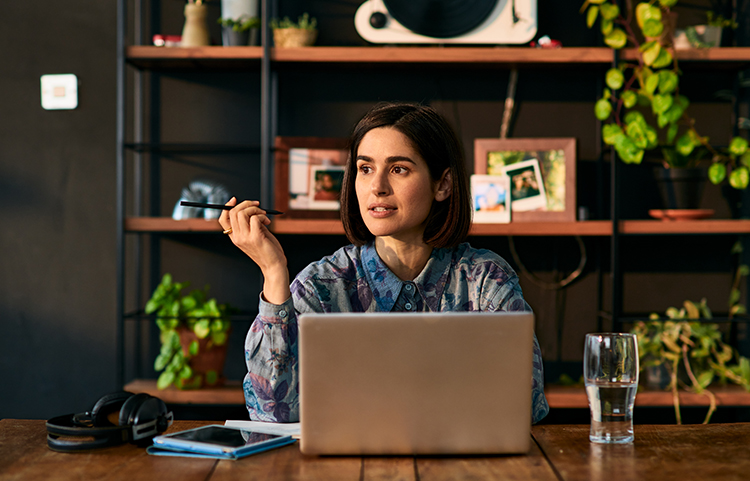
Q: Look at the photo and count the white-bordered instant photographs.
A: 3